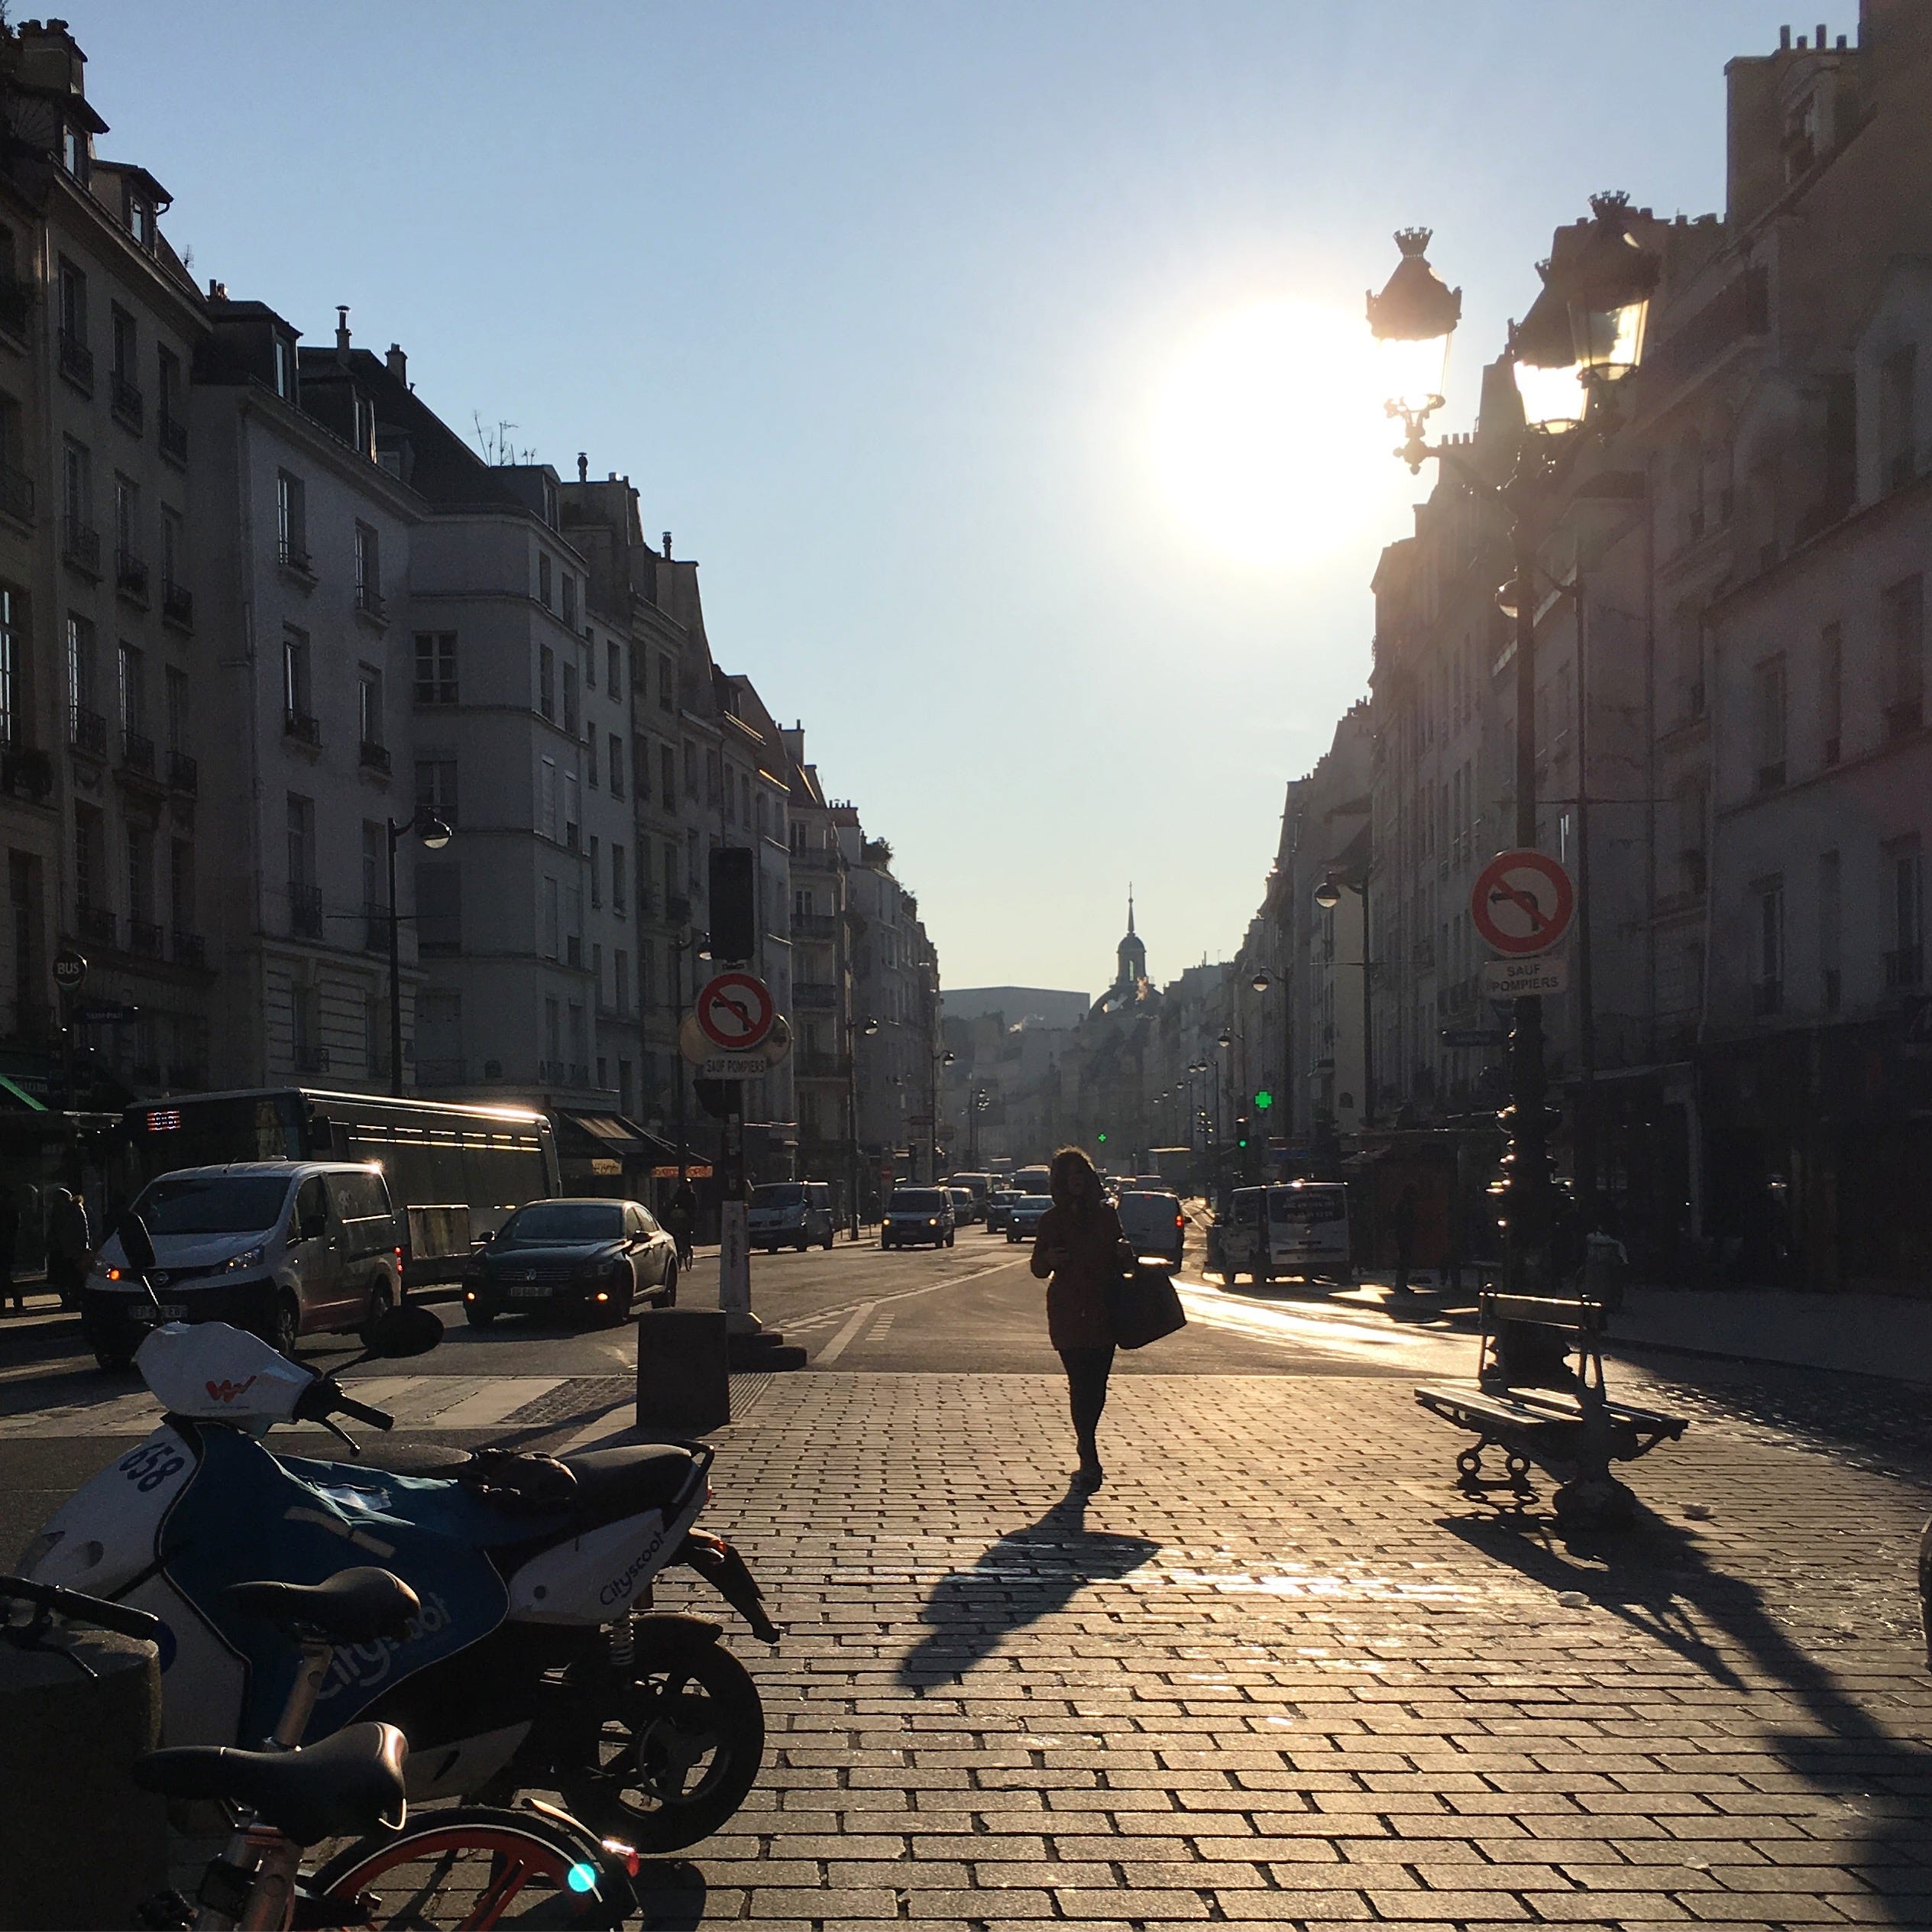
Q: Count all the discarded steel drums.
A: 0